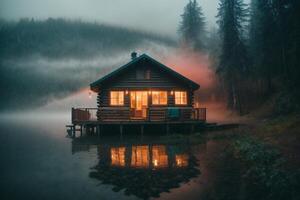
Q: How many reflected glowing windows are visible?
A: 4